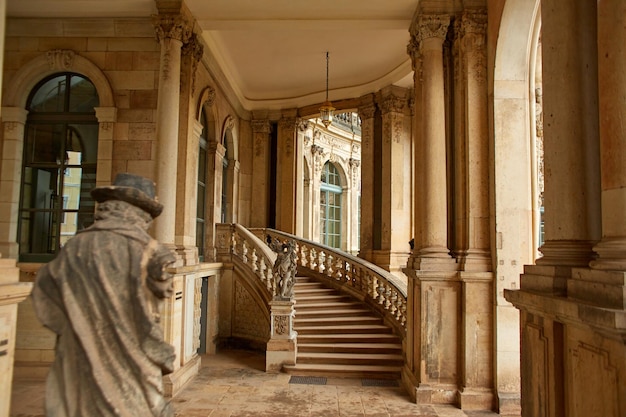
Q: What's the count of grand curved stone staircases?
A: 1